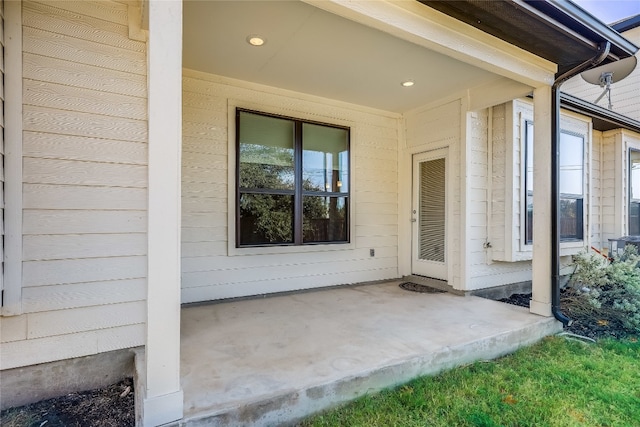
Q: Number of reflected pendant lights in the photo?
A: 2